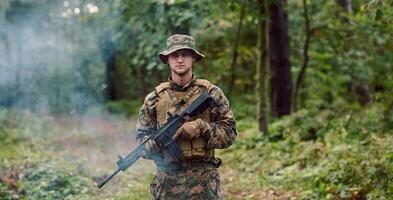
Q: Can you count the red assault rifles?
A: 0